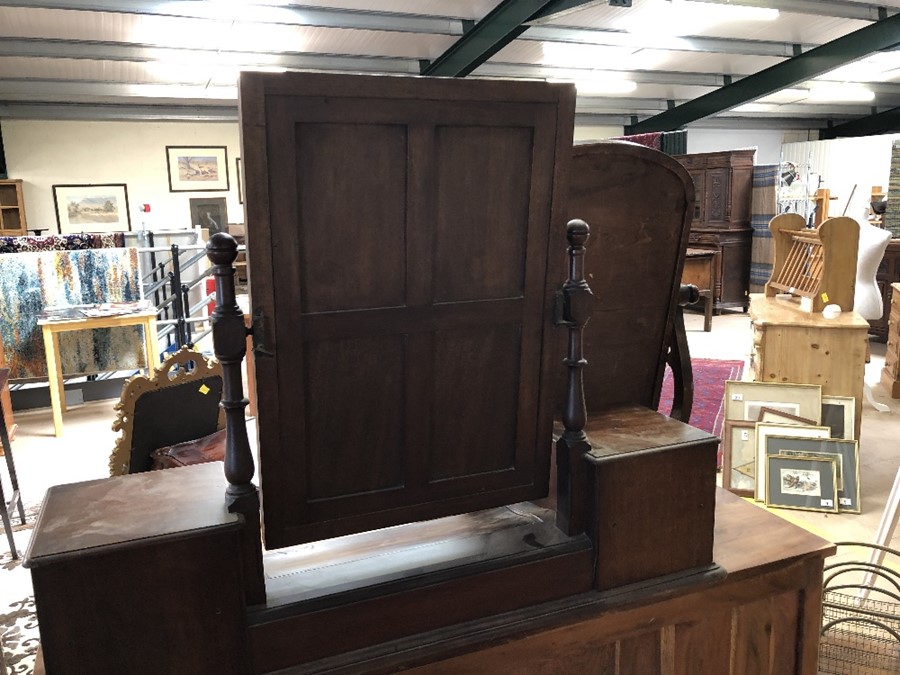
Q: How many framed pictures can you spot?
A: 11